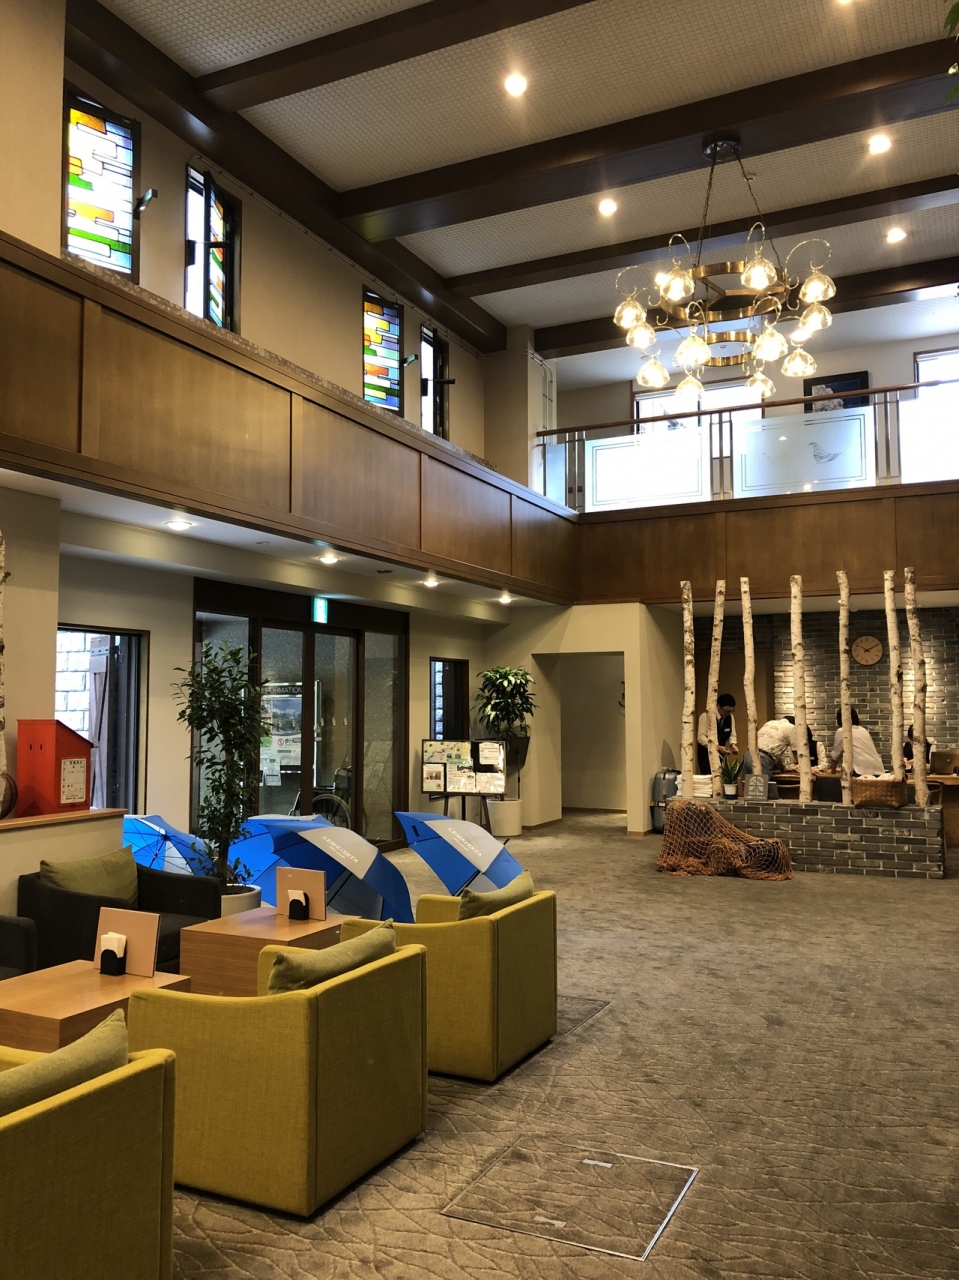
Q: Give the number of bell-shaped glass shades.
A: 12